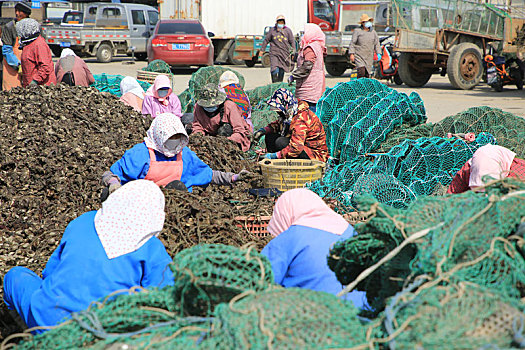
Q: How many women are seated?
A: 10